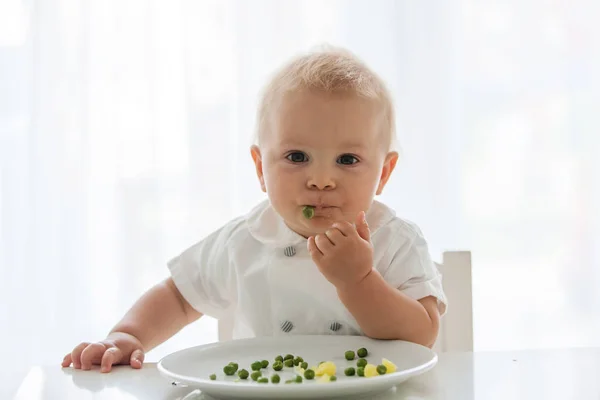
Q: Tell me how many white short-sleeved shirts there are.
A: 1